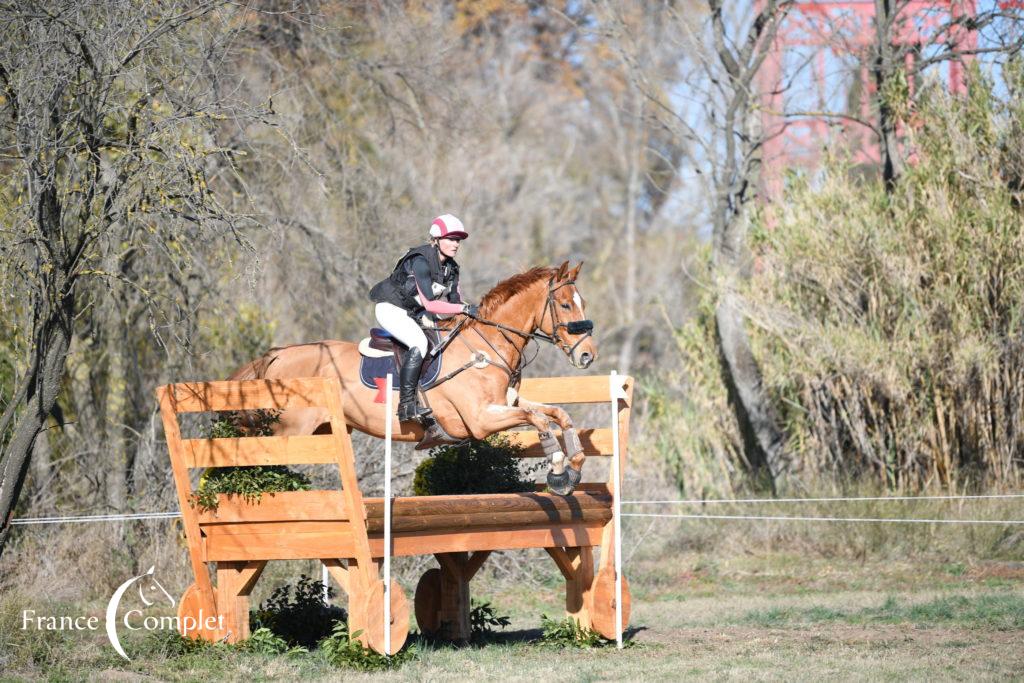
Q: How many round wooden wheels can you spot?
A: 4